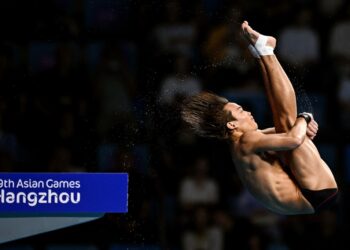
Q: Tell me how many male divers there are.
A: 1